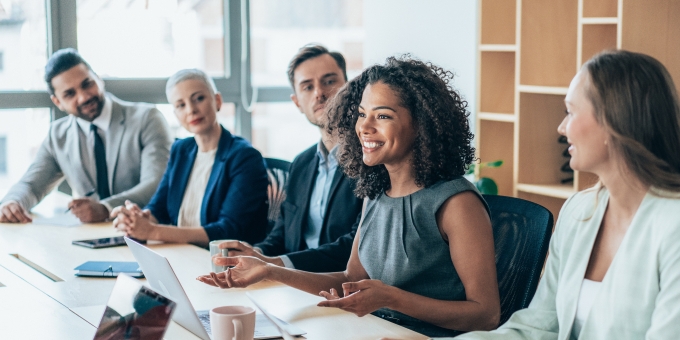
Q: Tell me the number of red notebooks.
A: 0